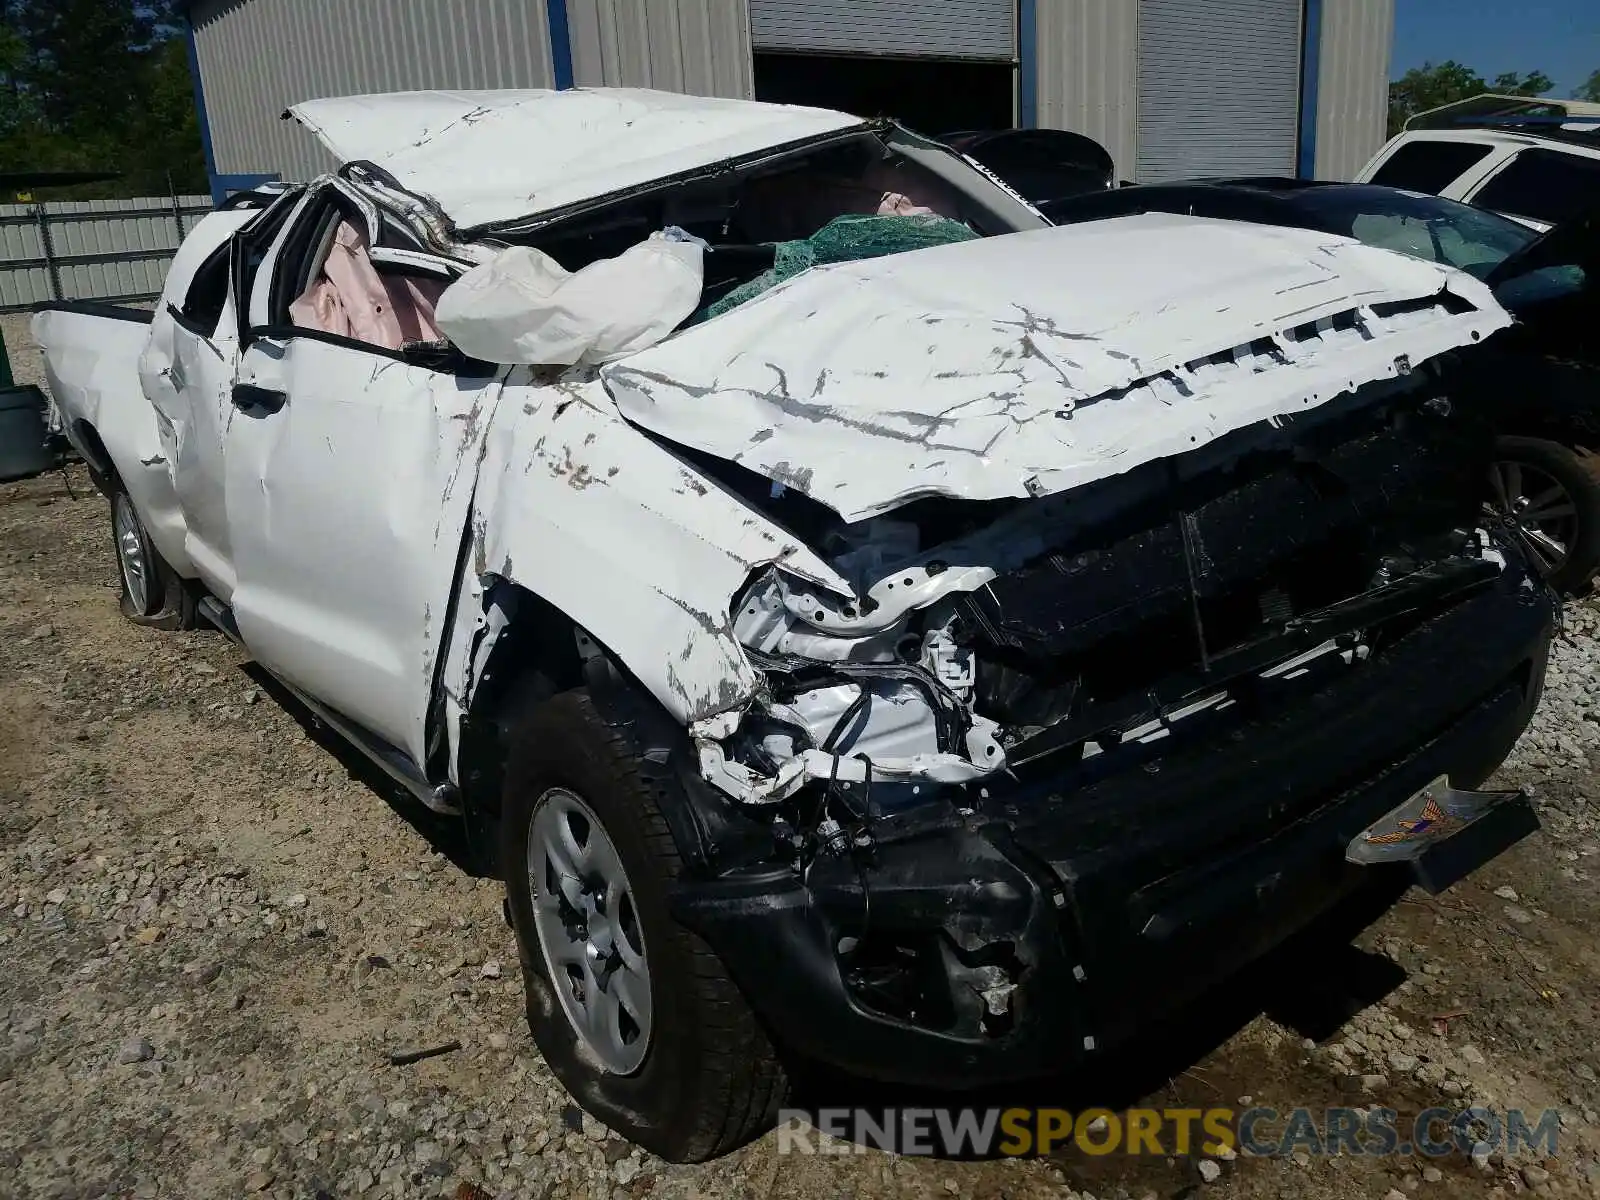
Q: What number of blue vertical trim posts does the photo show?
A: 4